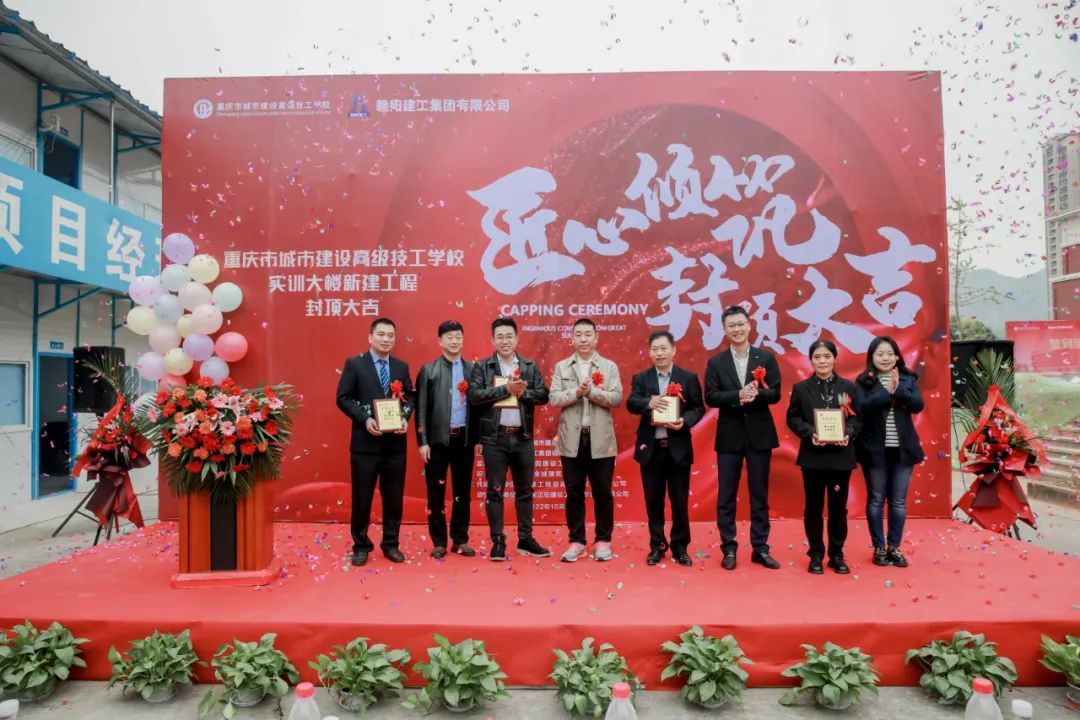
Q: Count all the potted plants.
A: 10